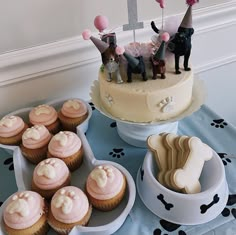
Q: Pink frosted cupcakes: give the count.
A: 9